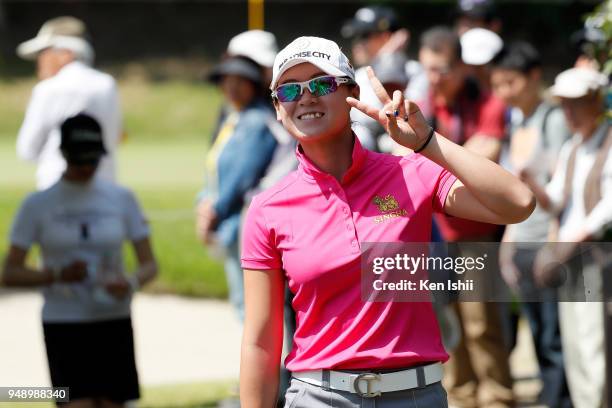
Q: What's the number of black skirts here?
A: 1